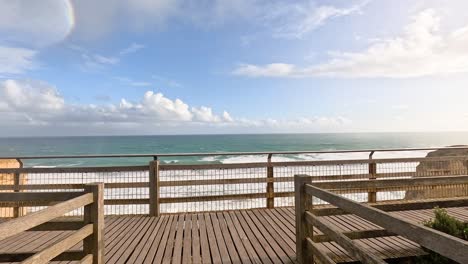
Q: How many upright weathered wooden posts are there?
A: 6